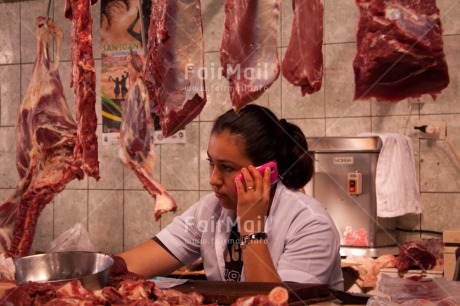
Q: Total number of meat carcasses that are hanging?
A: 7